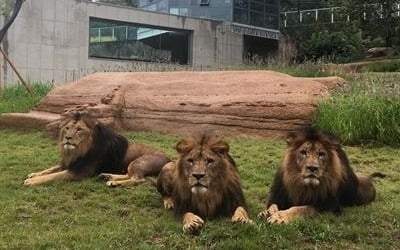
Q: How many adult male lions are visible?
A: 3